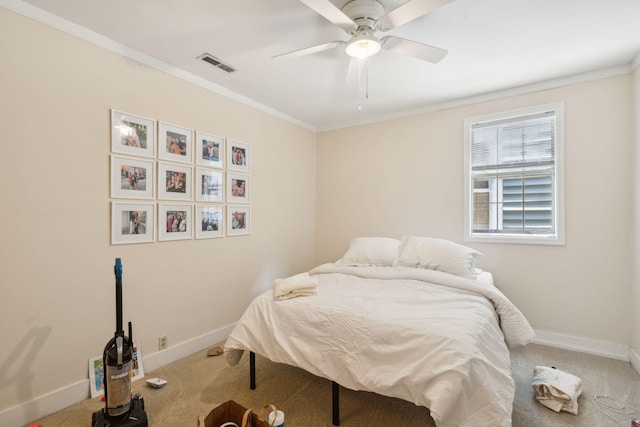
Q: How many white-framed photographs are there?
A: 12